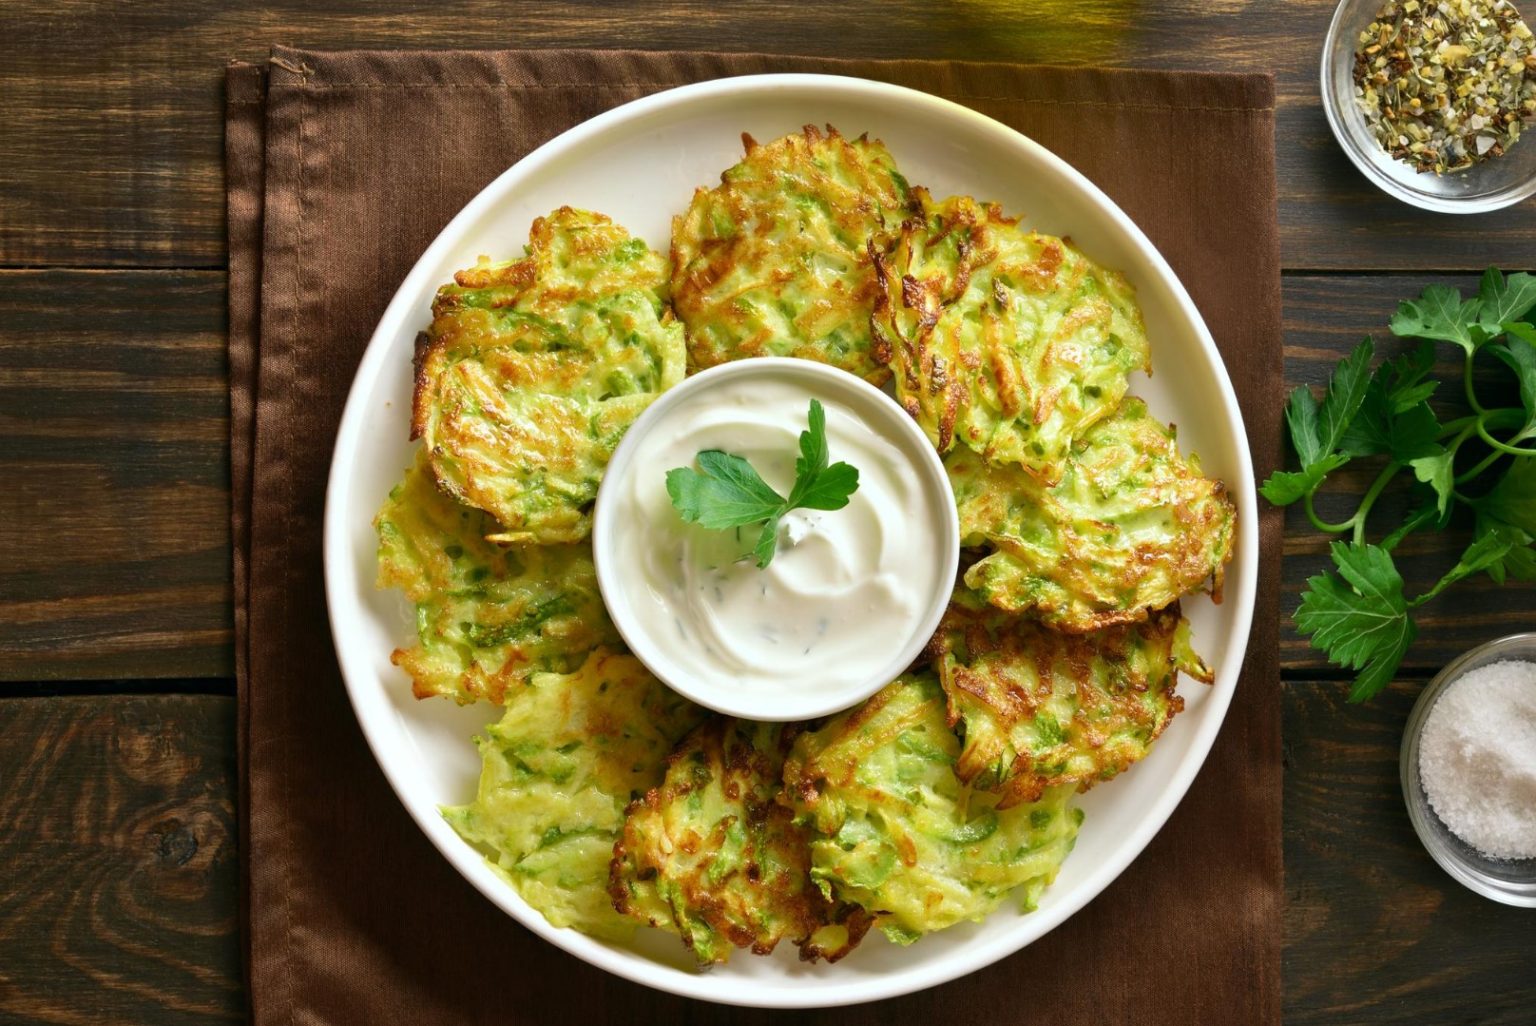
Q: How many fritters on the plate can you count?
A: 9